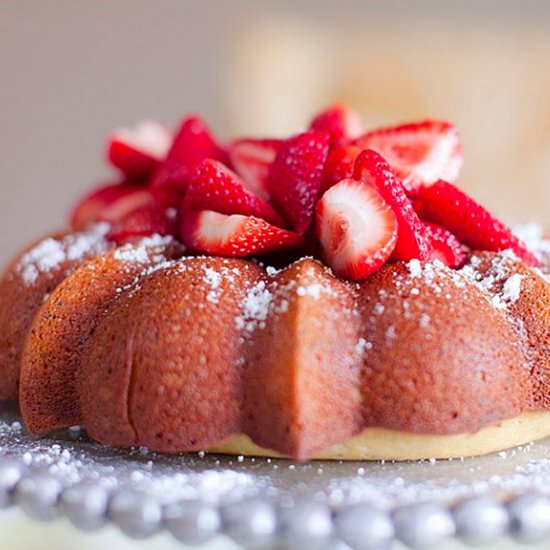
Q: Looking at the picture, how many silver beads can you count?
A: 11